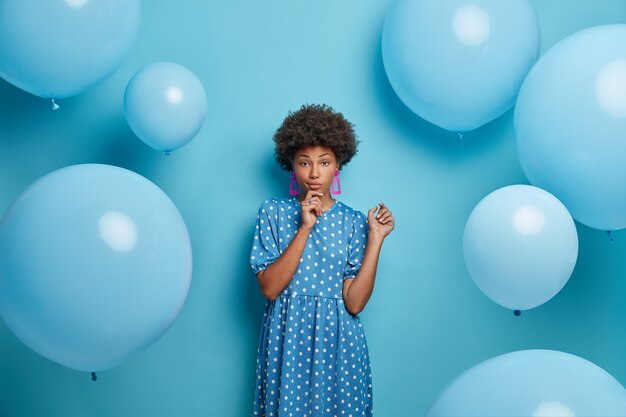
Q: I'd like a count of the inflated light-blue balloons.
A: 7